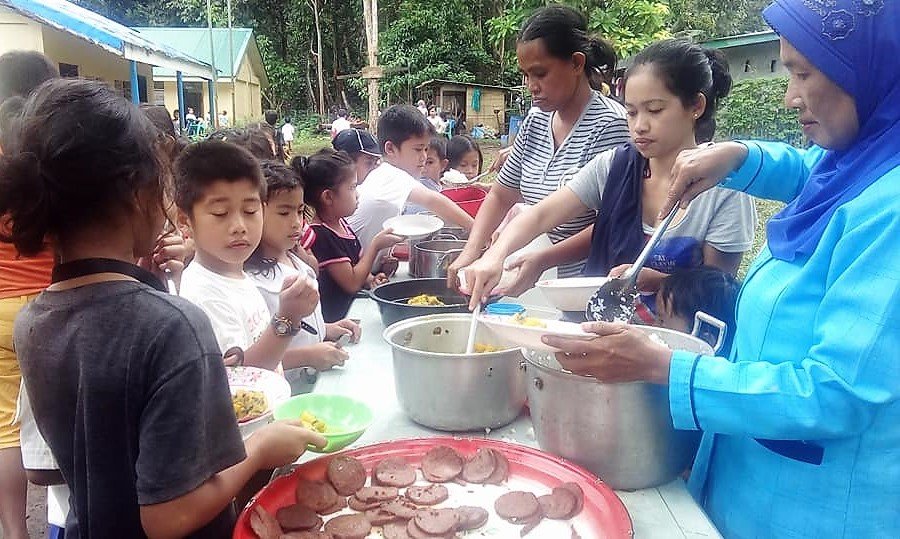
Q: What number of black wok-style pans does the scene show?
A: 1